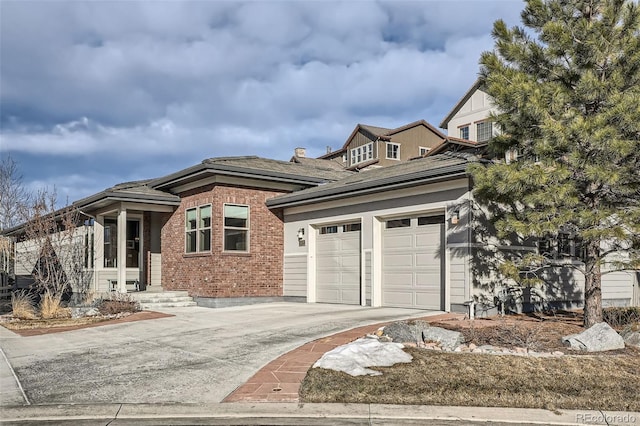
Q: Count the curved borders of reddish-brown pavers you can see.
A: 2